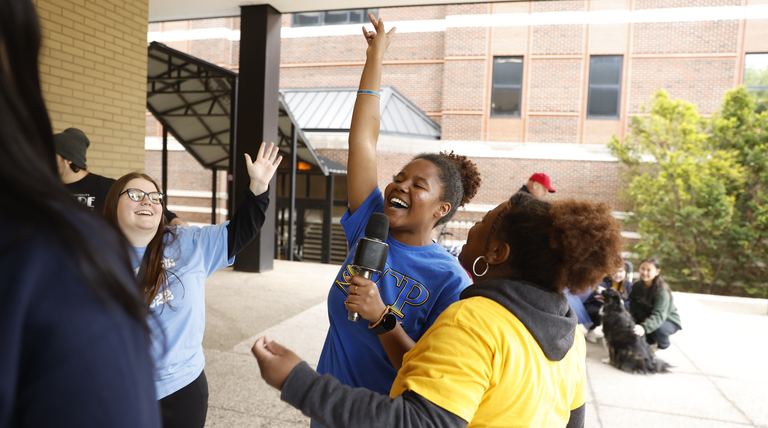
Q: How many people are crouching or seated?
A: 2